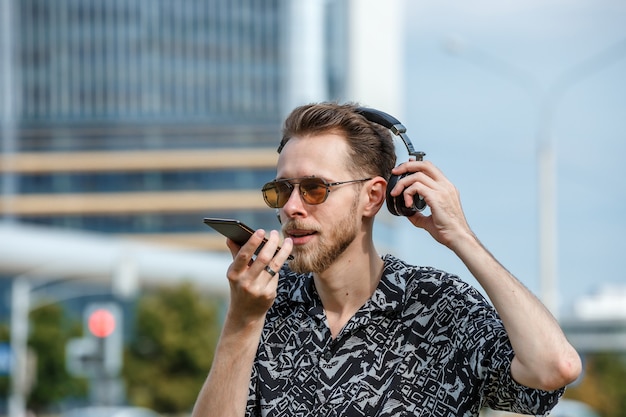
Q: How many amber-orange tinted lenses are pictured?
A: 2